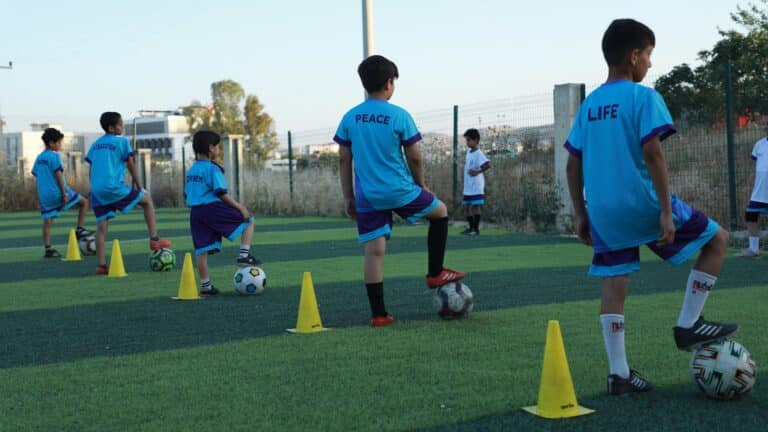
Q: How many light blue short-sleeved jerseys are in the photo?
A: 5